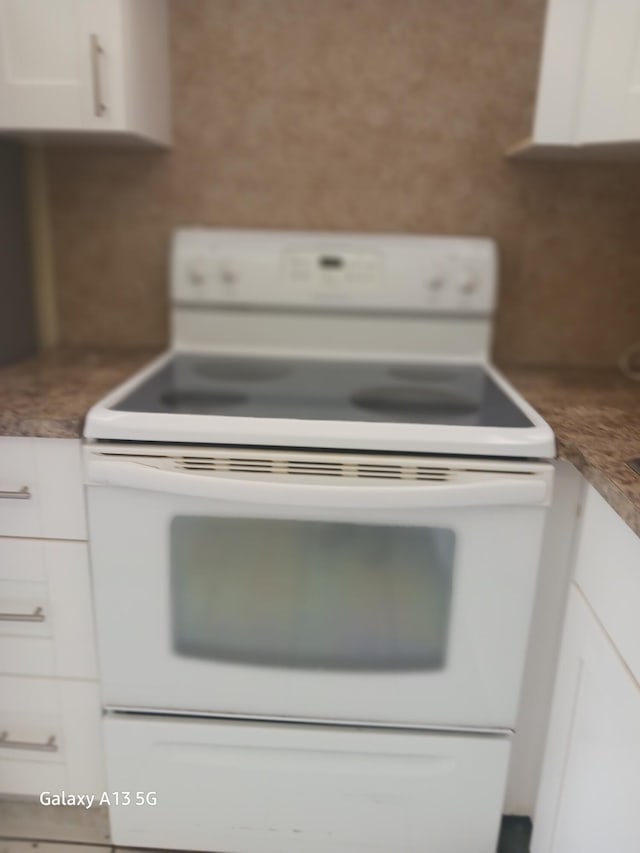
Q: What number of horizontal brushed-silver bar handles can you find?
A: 3